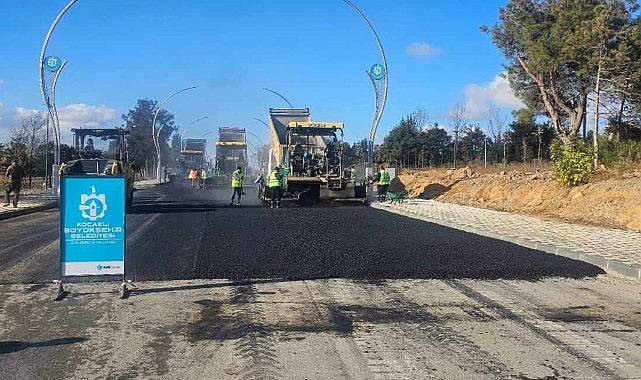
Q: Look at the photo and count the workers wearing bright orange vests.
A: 1